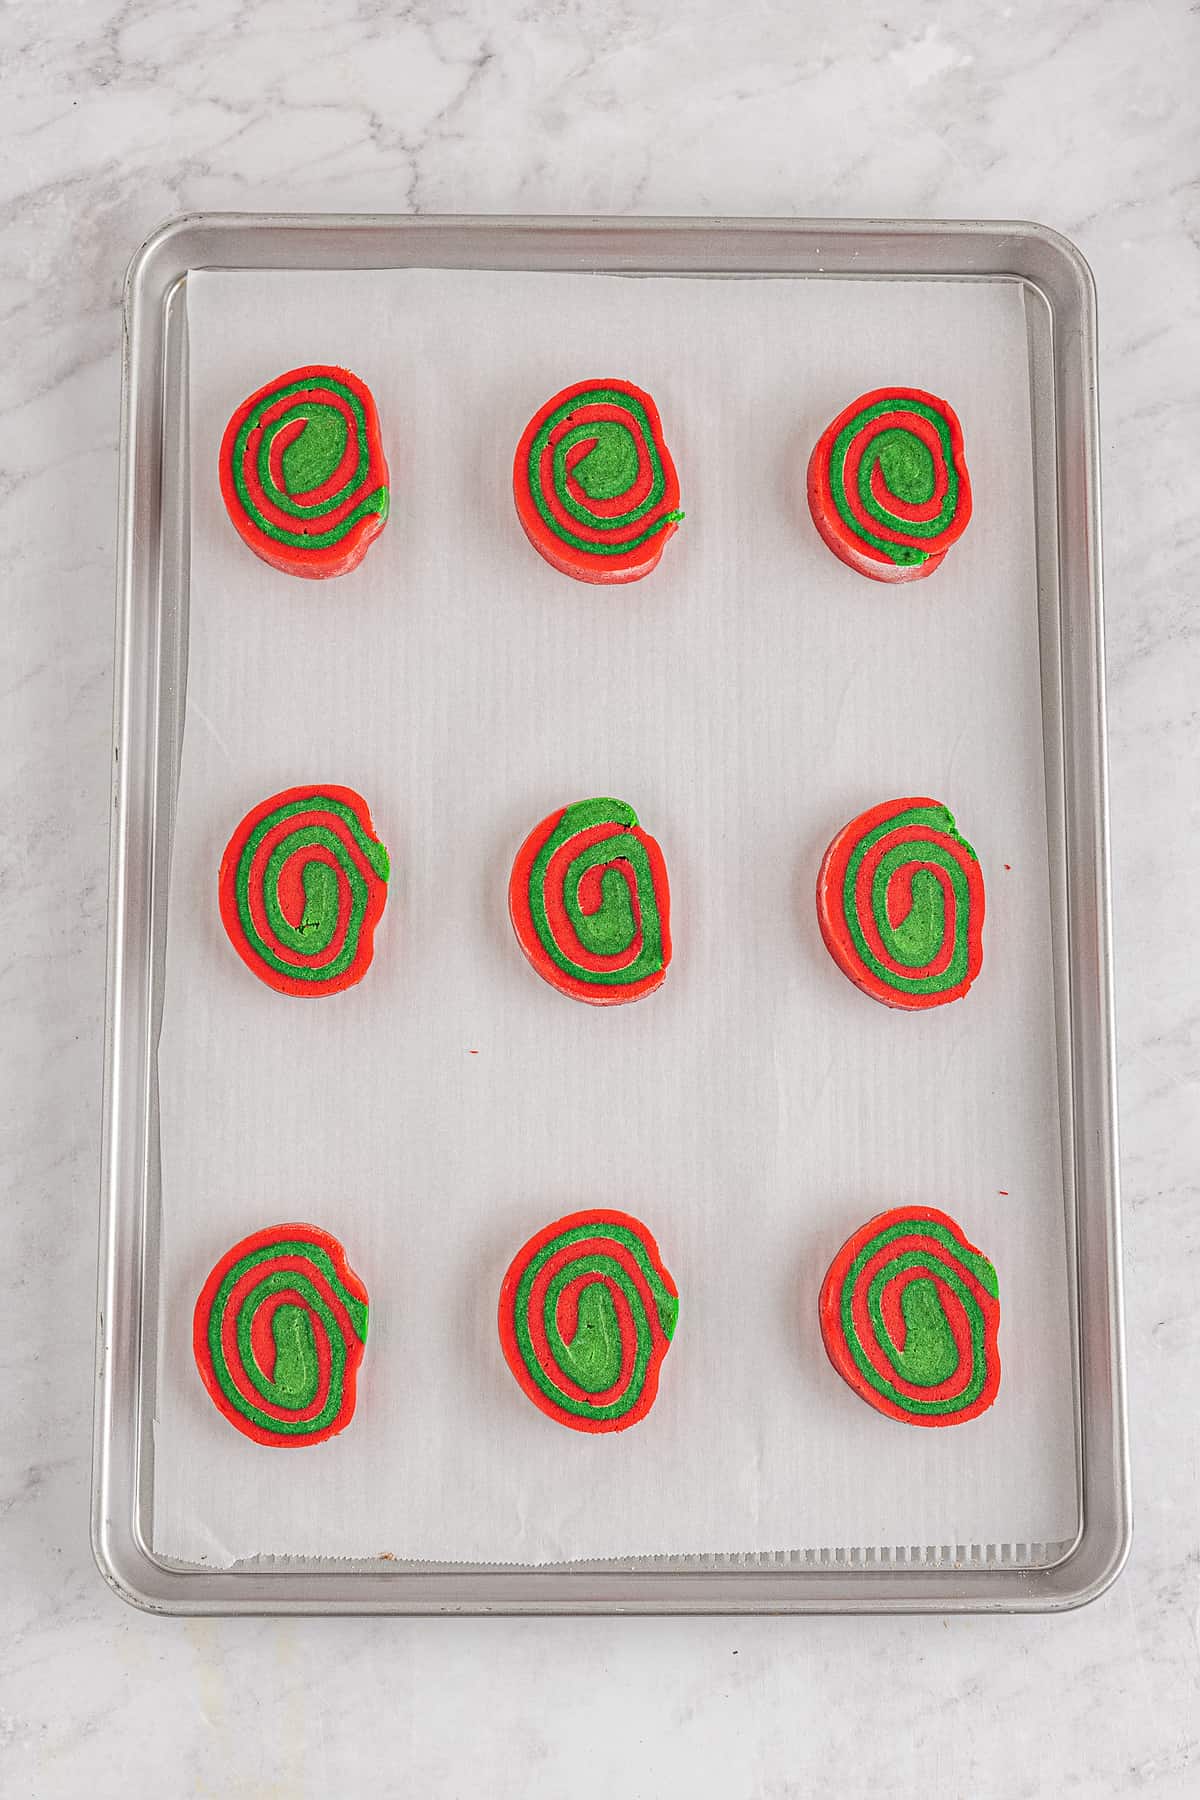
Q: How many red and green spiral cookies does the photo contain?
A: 9